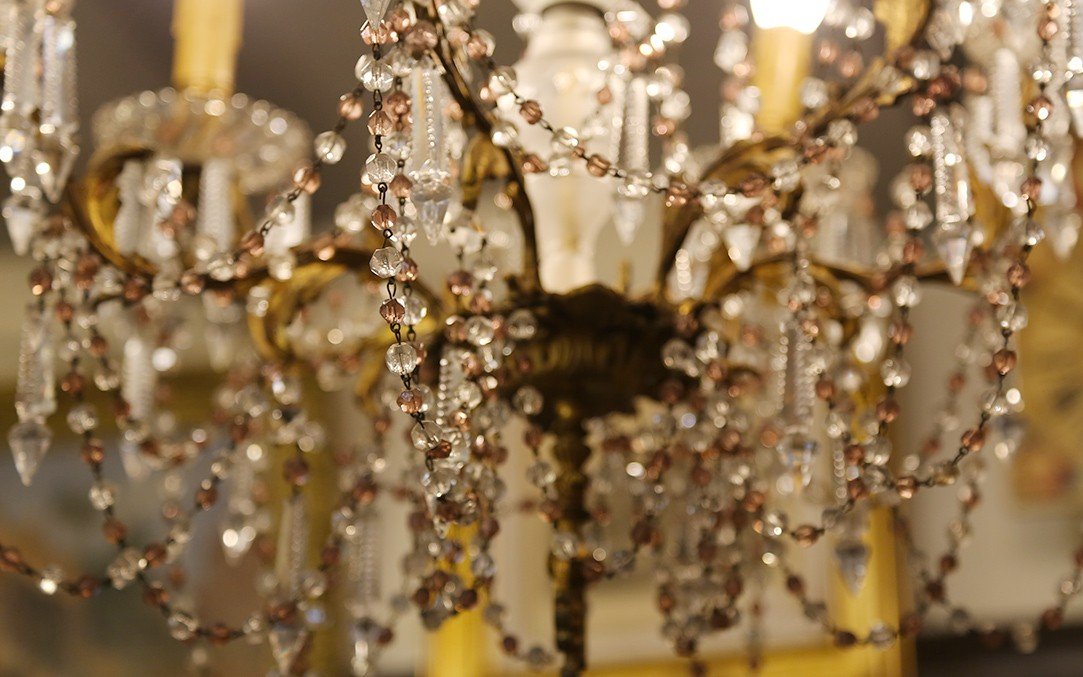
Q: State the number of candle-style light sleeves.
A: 2